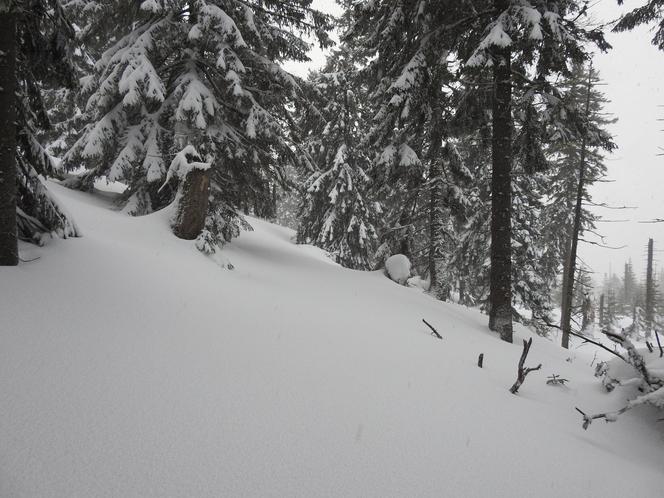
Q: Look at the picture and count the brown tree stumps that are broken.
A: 1